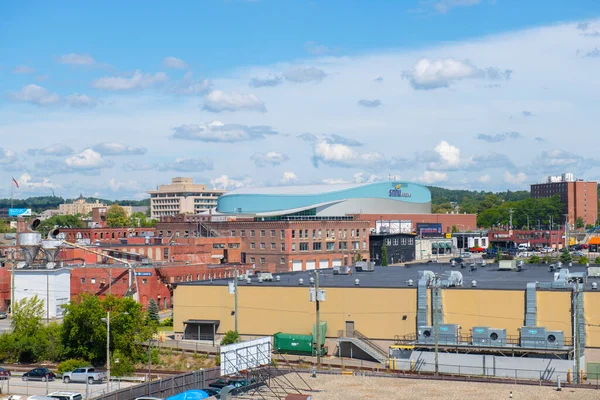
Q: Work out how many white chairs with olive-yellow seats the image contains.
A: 0